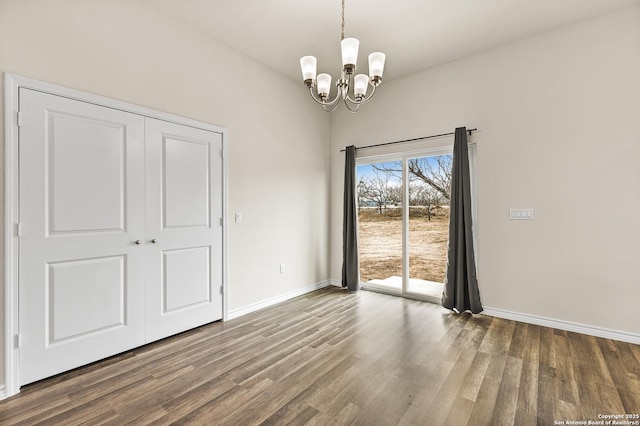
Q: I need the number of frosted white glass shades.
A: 5